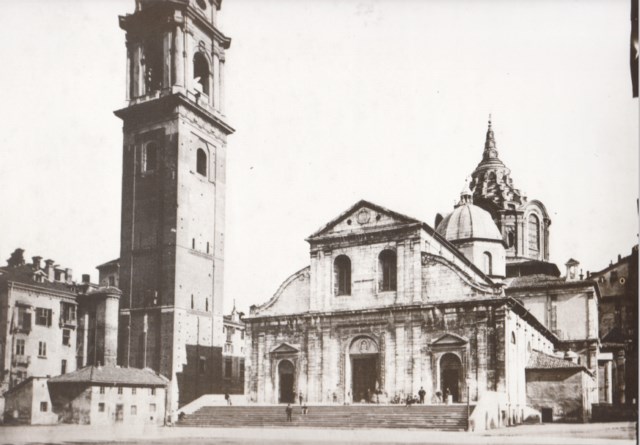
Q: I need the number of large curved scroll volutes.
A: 2